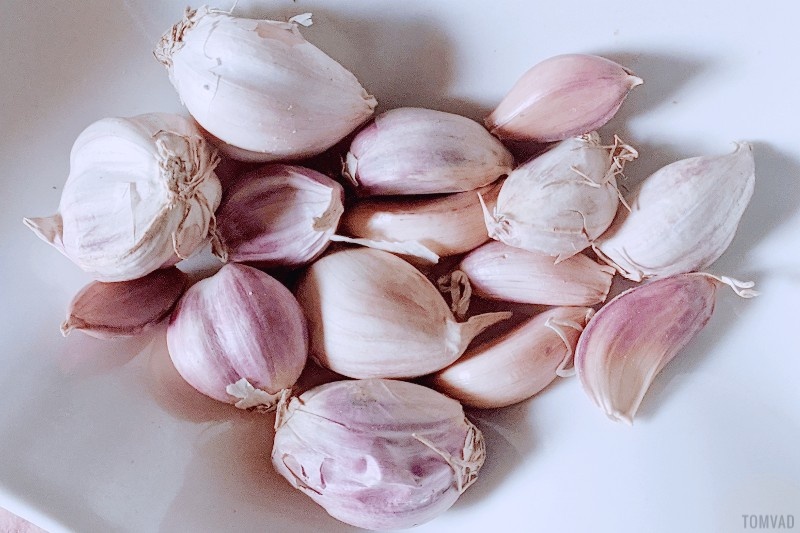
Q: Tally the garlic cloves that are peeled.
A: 0